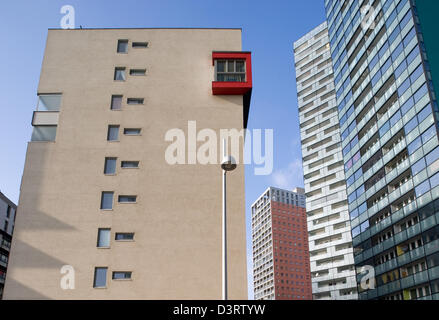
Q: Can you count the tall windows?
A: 8